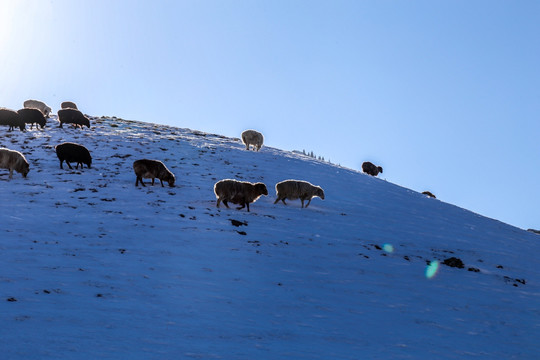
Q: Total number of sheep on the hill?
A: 13